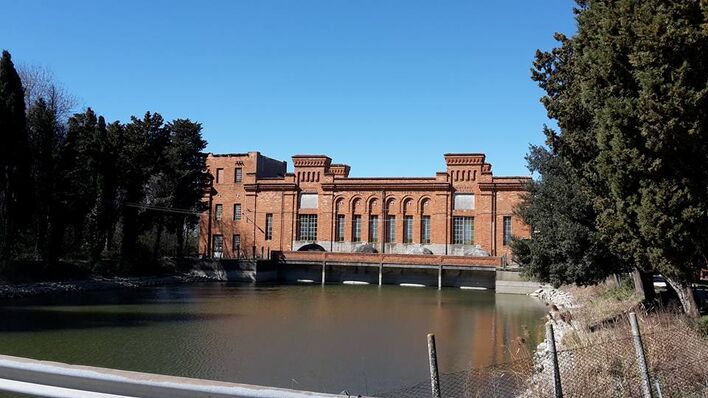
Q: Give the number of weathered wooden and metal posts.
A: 3